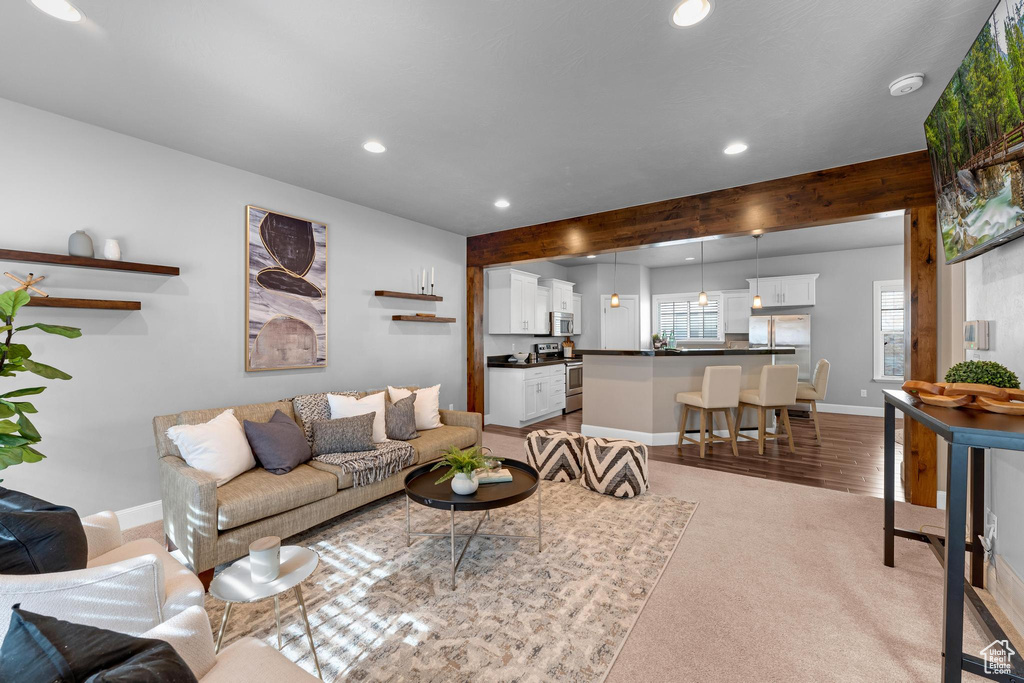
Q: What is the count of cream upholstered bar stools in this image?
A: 3